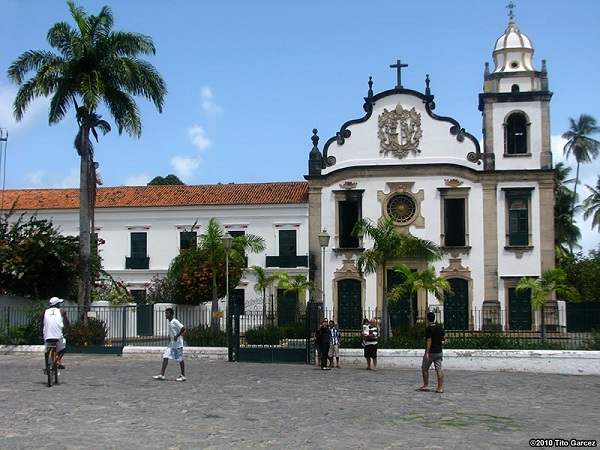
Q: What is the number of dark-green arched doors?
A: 2